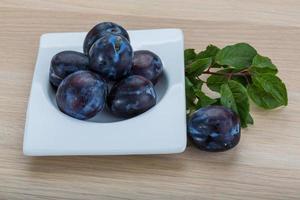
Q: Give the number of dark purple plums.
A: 7